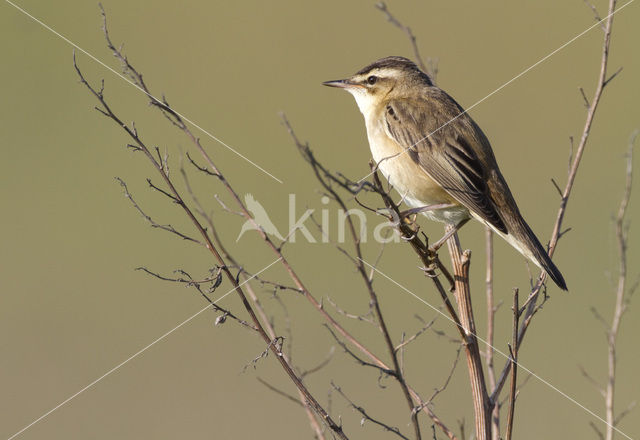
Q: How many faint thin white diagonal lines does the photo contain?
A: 4